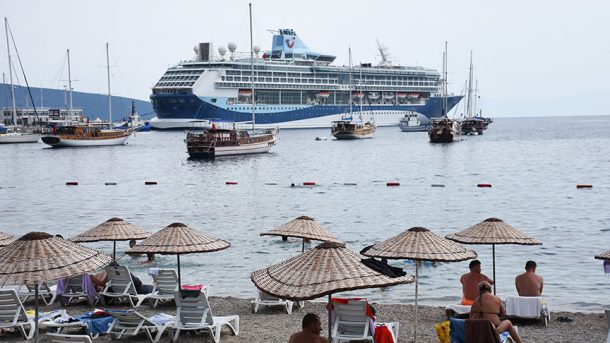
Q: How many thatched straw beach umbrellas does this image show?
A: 9